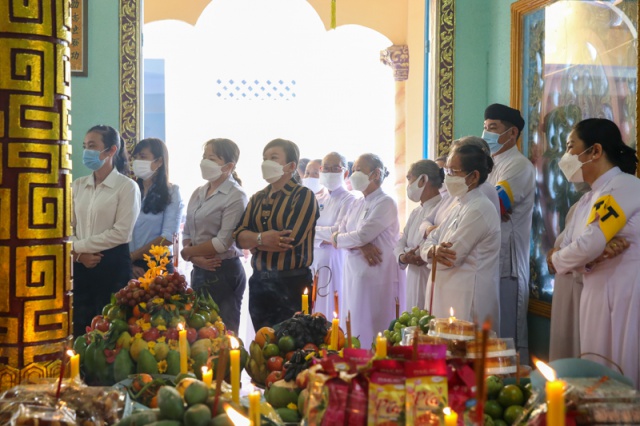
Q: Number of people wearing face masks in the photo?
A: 11